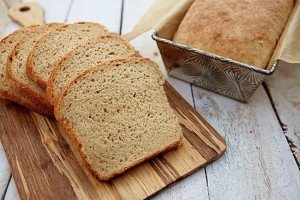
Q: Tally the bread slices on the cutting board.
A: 5